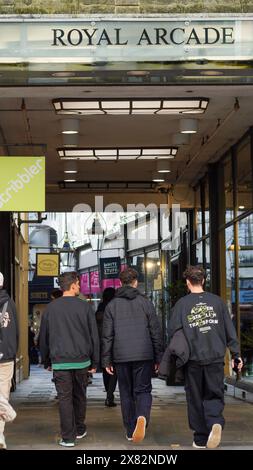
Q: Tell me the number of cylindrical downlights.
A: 8